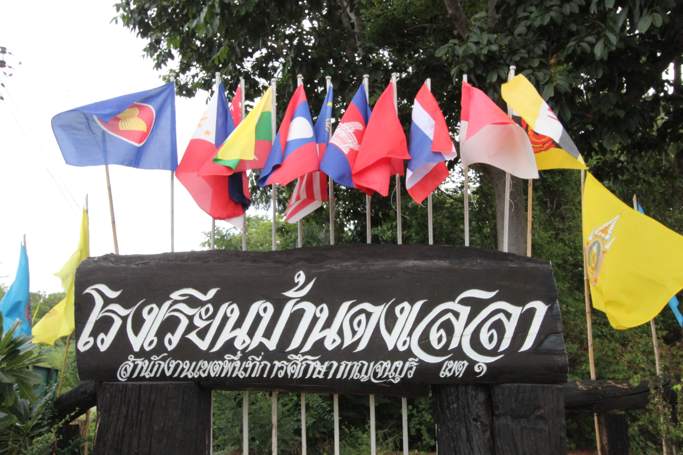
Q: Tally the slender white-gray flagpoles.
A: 11